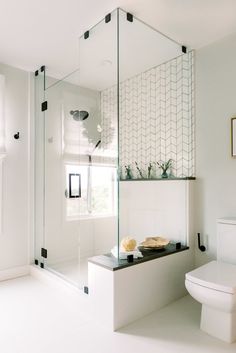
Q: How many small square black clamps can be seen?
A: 13